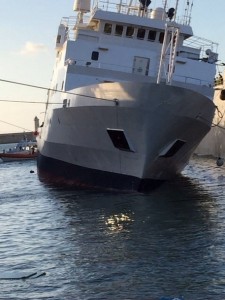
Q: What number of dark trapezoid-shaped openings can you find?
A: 2